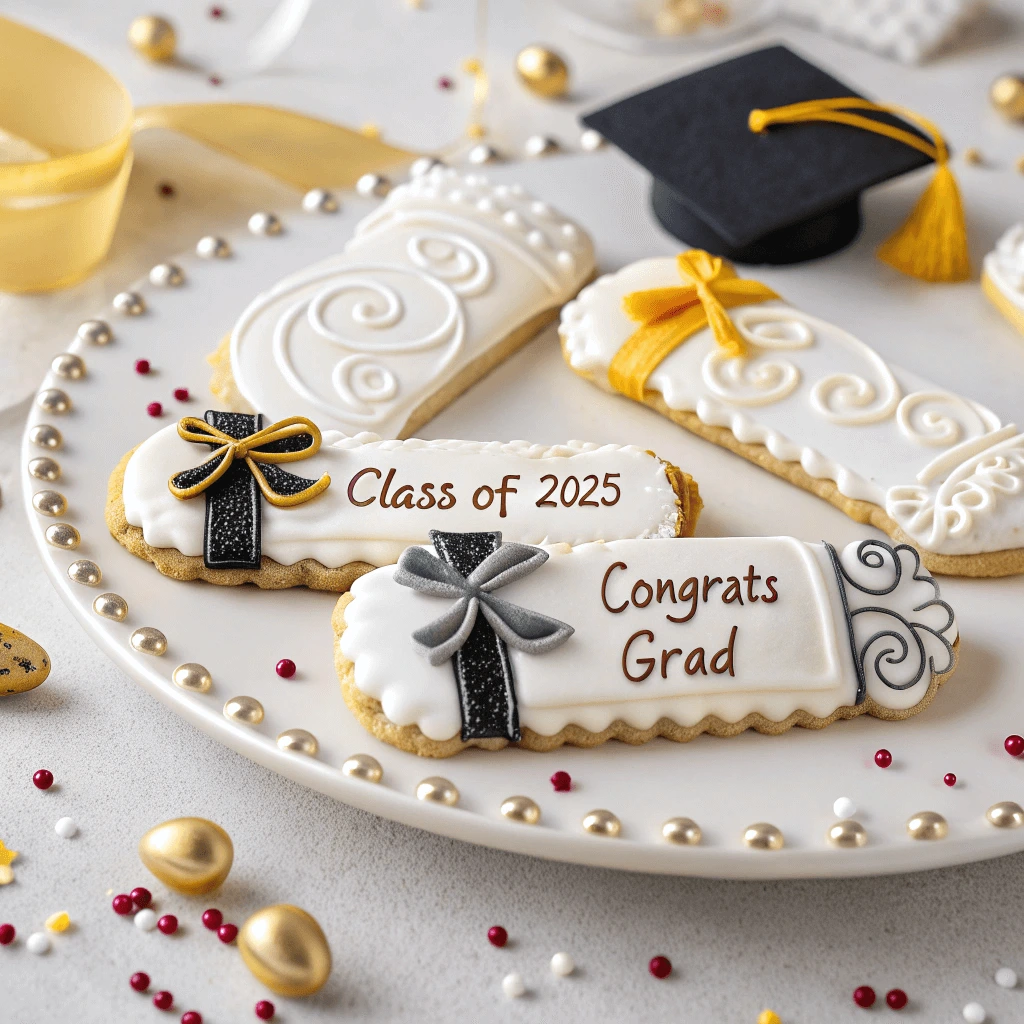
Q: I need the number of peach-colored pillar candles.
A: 0